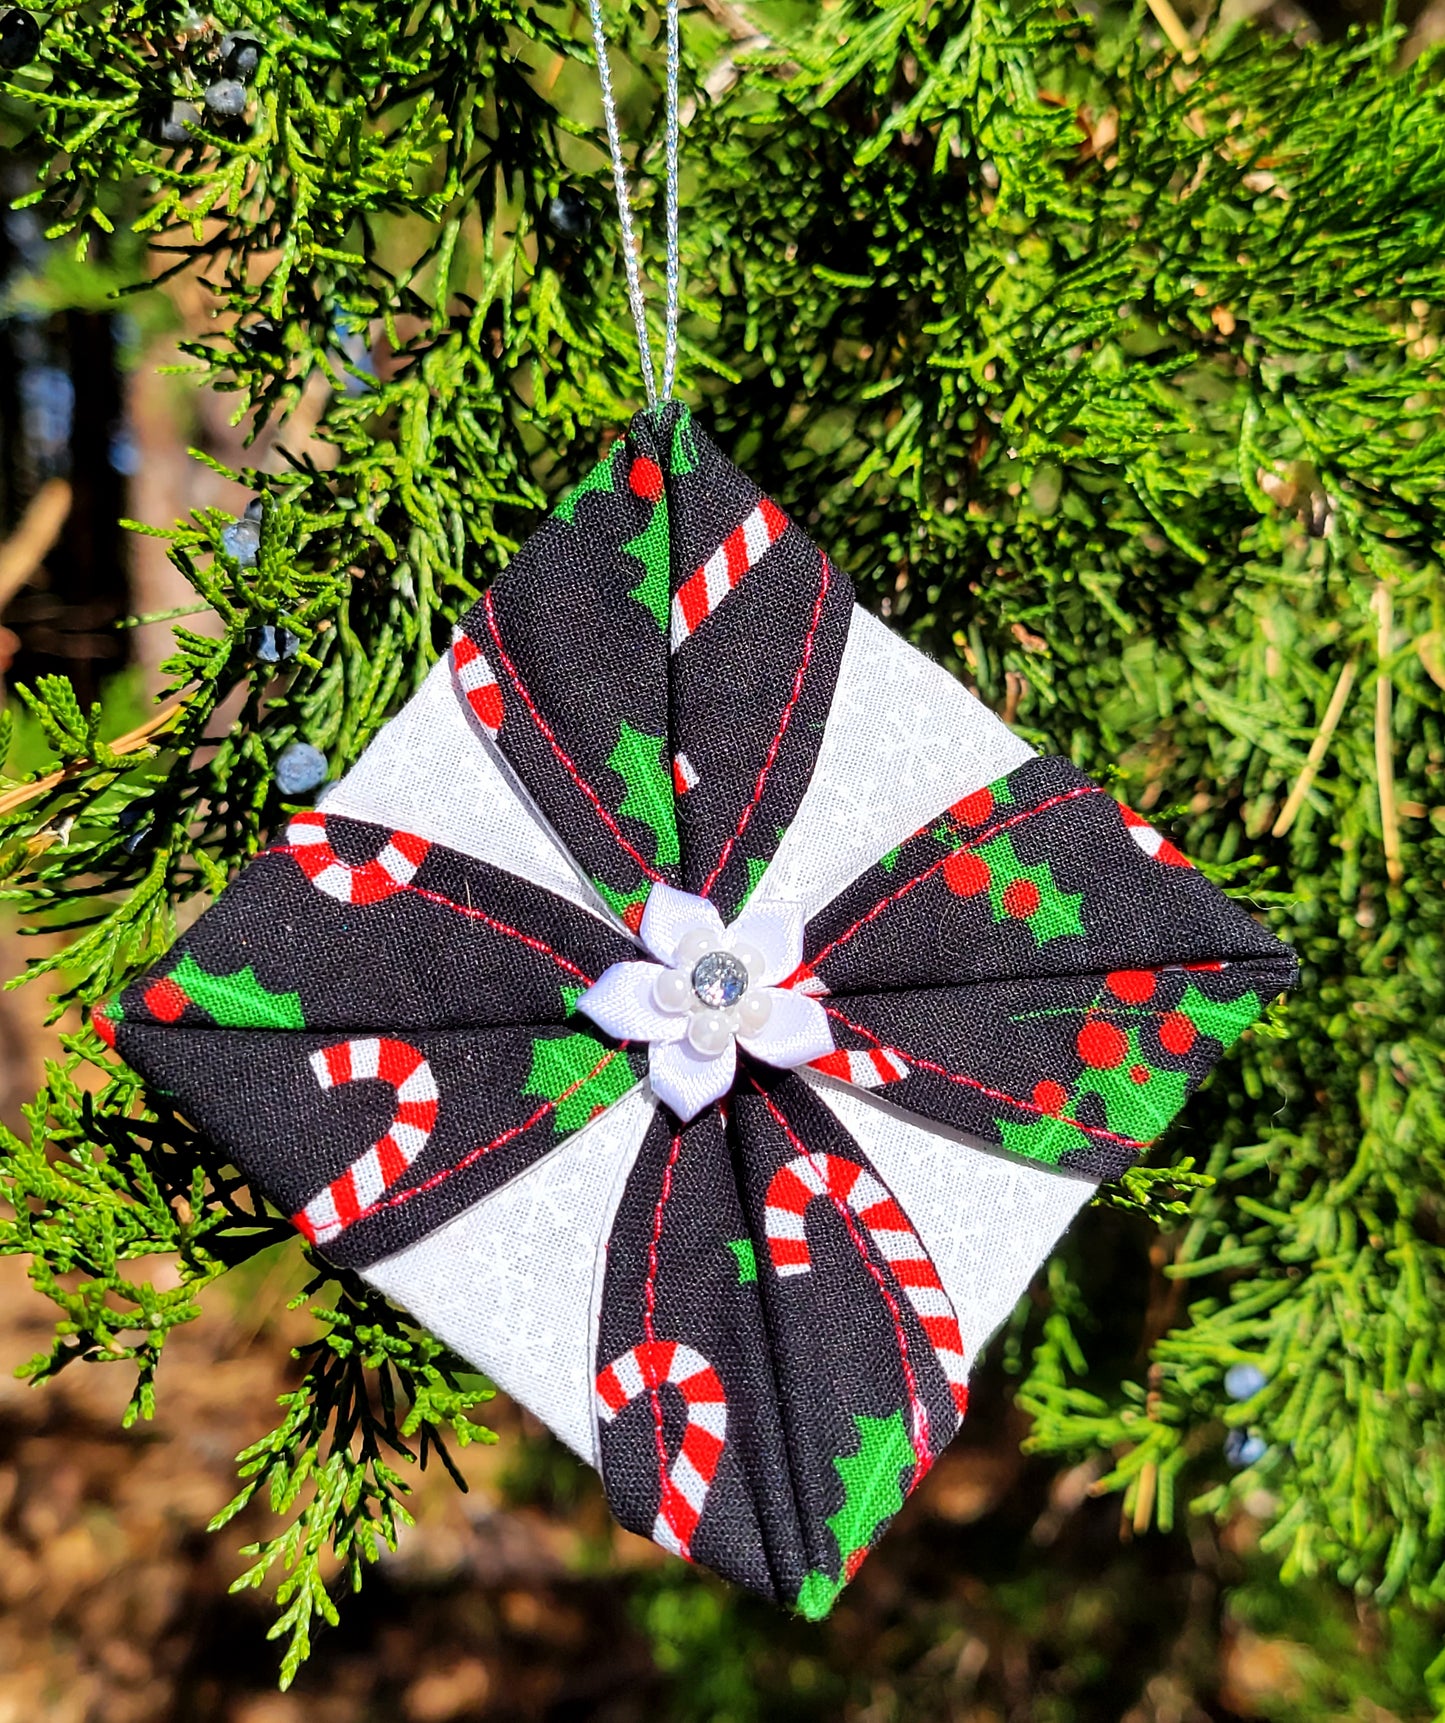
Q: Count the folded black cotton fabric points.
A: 4